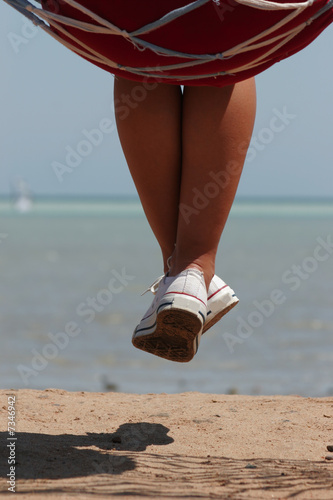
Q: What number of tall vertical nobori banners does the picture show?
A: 0